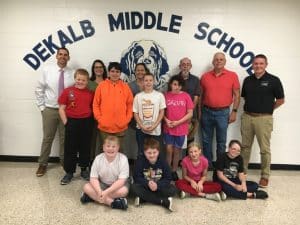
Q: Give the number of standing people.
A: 10